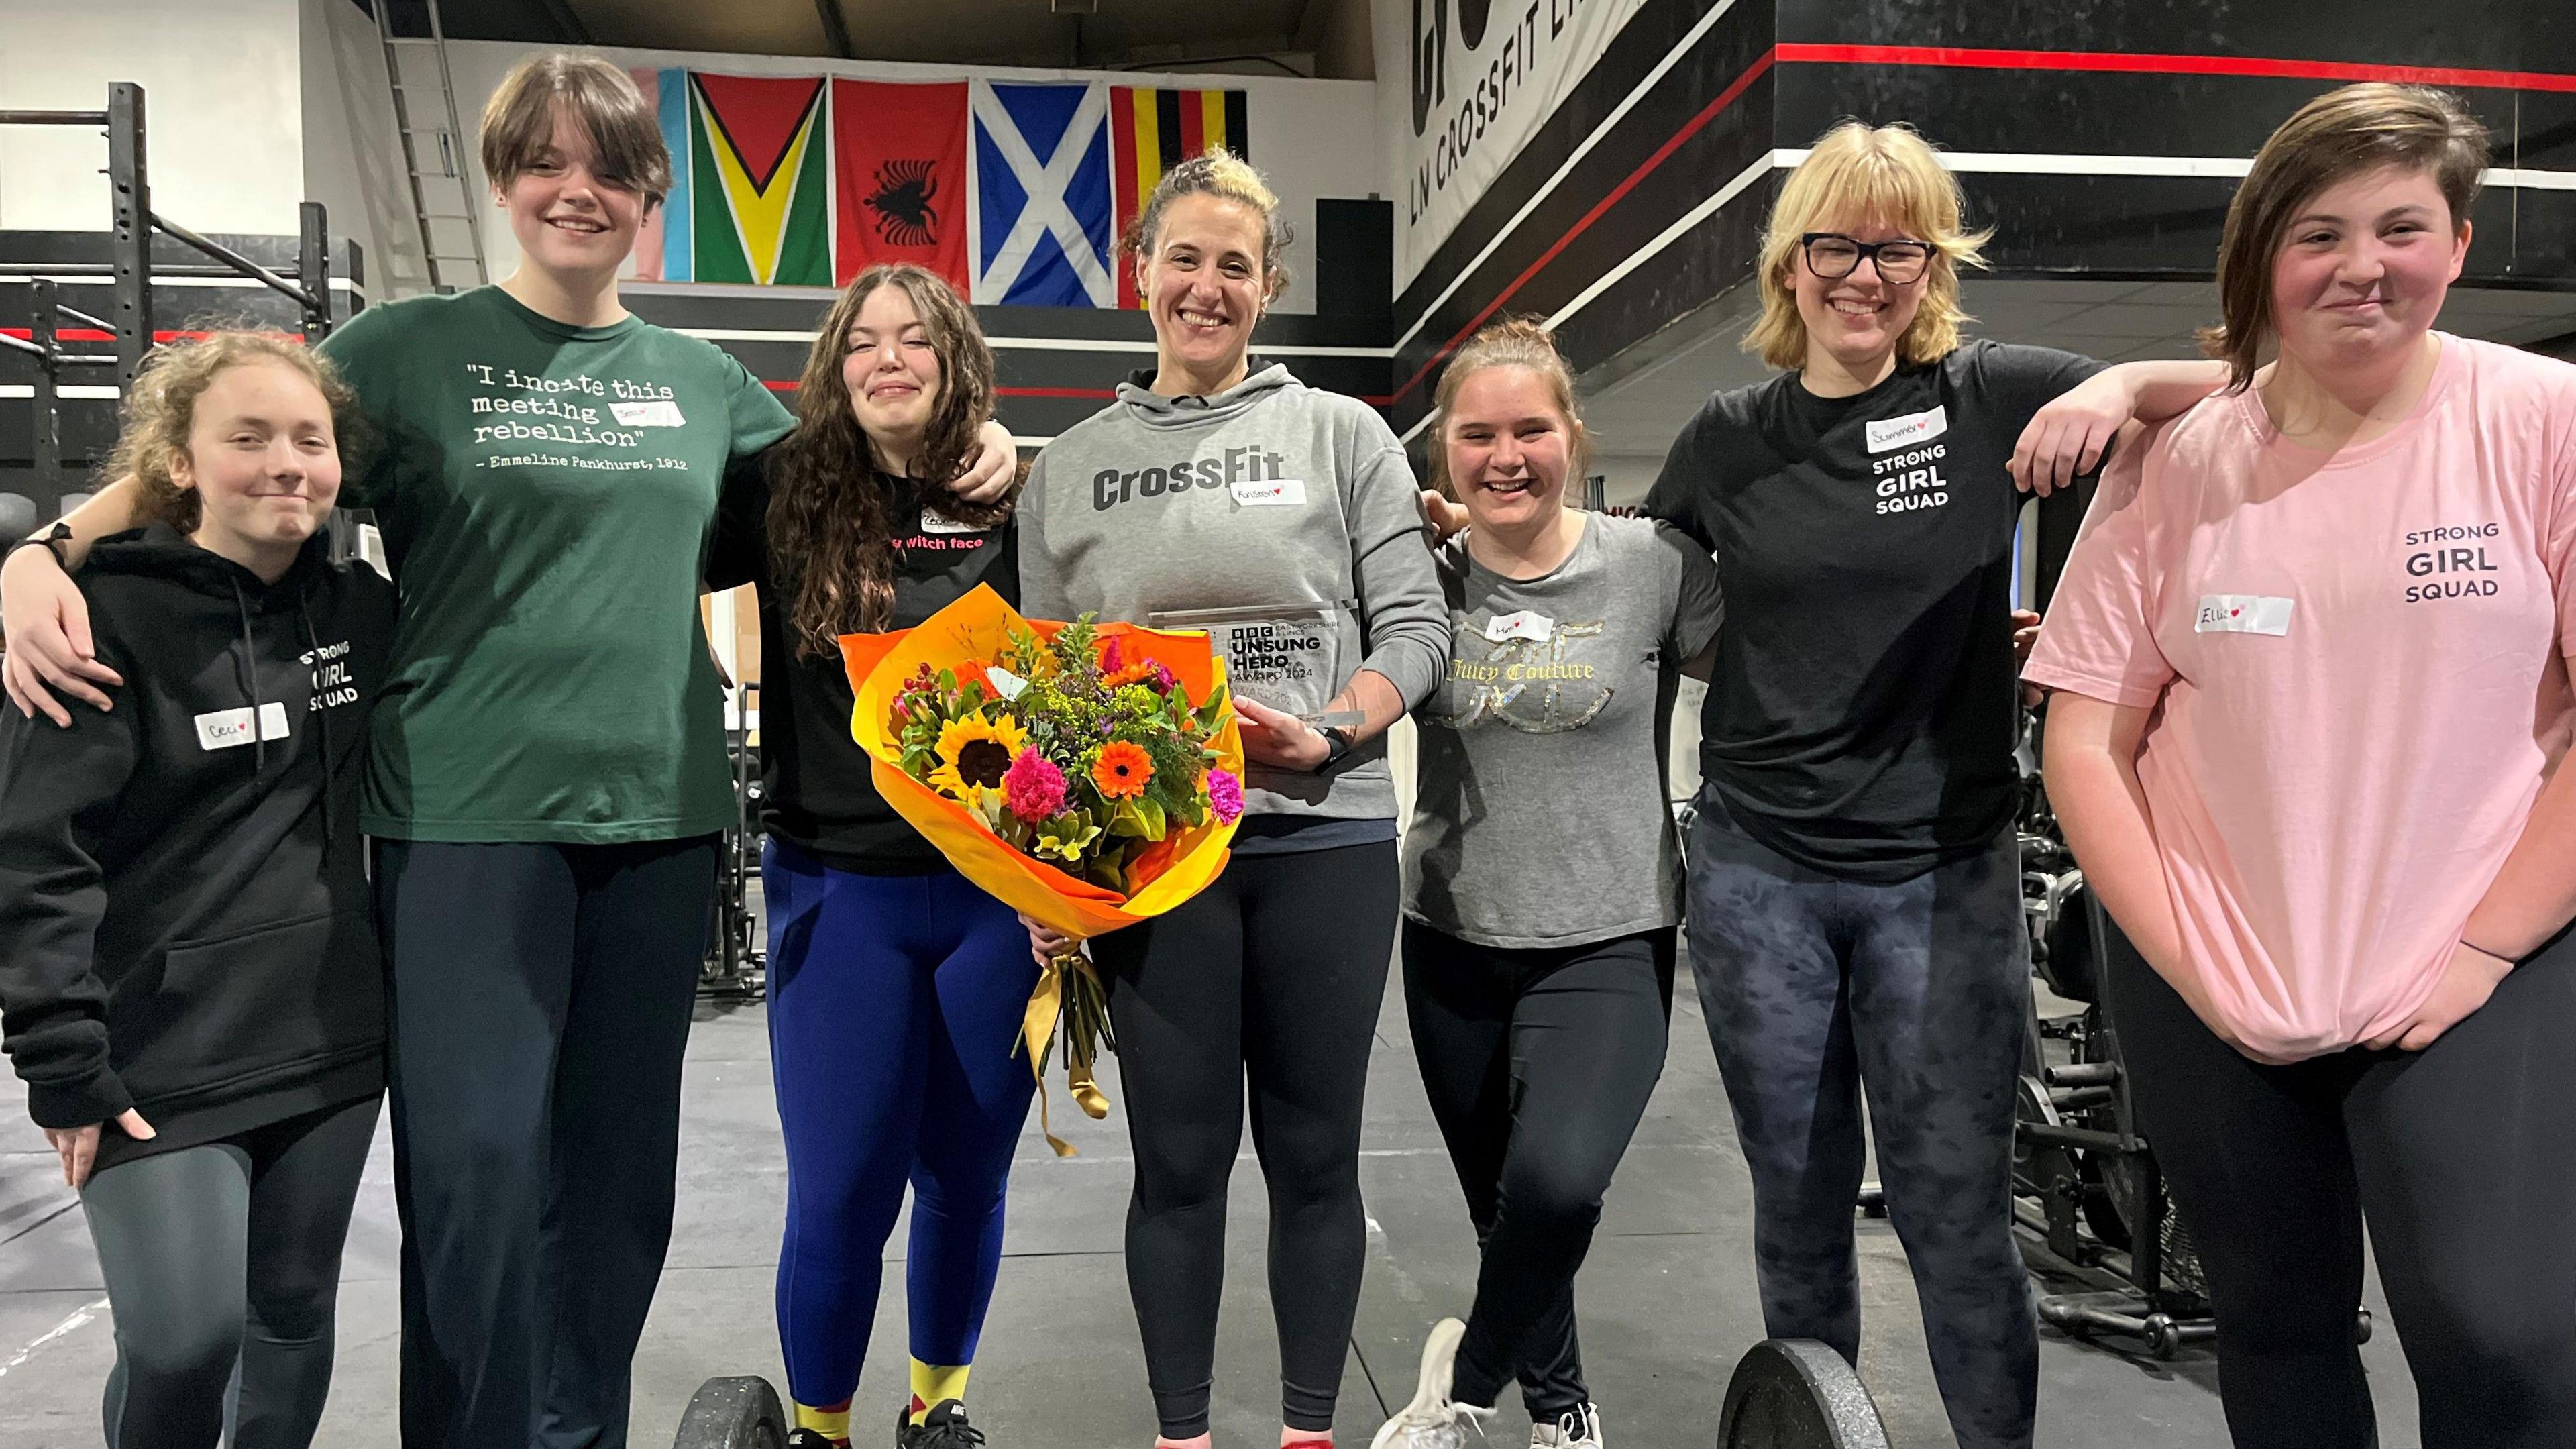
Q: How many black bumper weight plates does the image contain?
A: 2